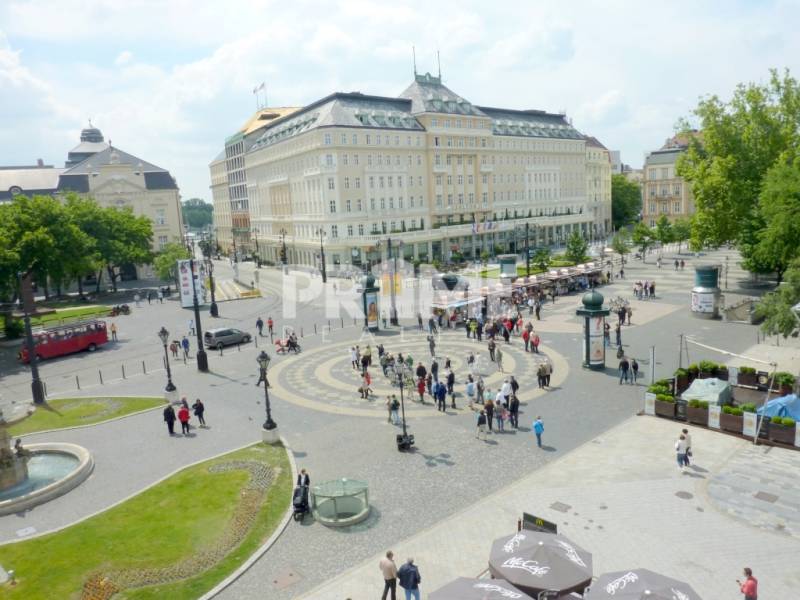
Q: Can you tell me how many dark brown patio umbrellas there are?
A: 3